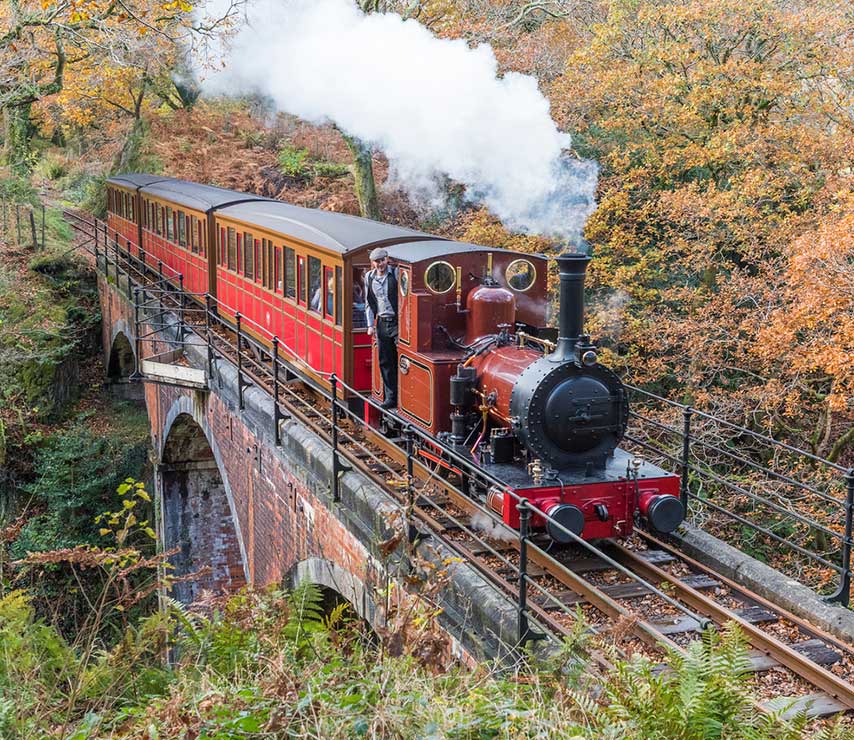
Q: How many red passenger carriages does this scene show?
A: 3